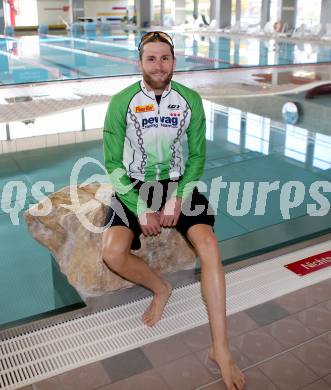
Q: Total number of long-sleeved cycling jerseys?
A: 1